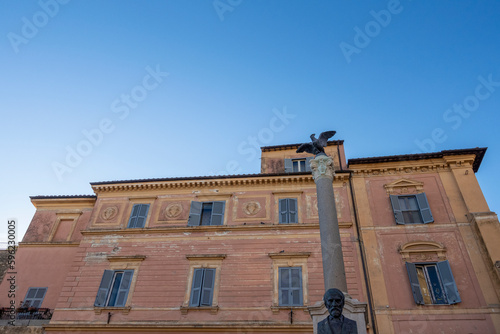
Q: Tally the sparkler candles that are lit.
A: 0